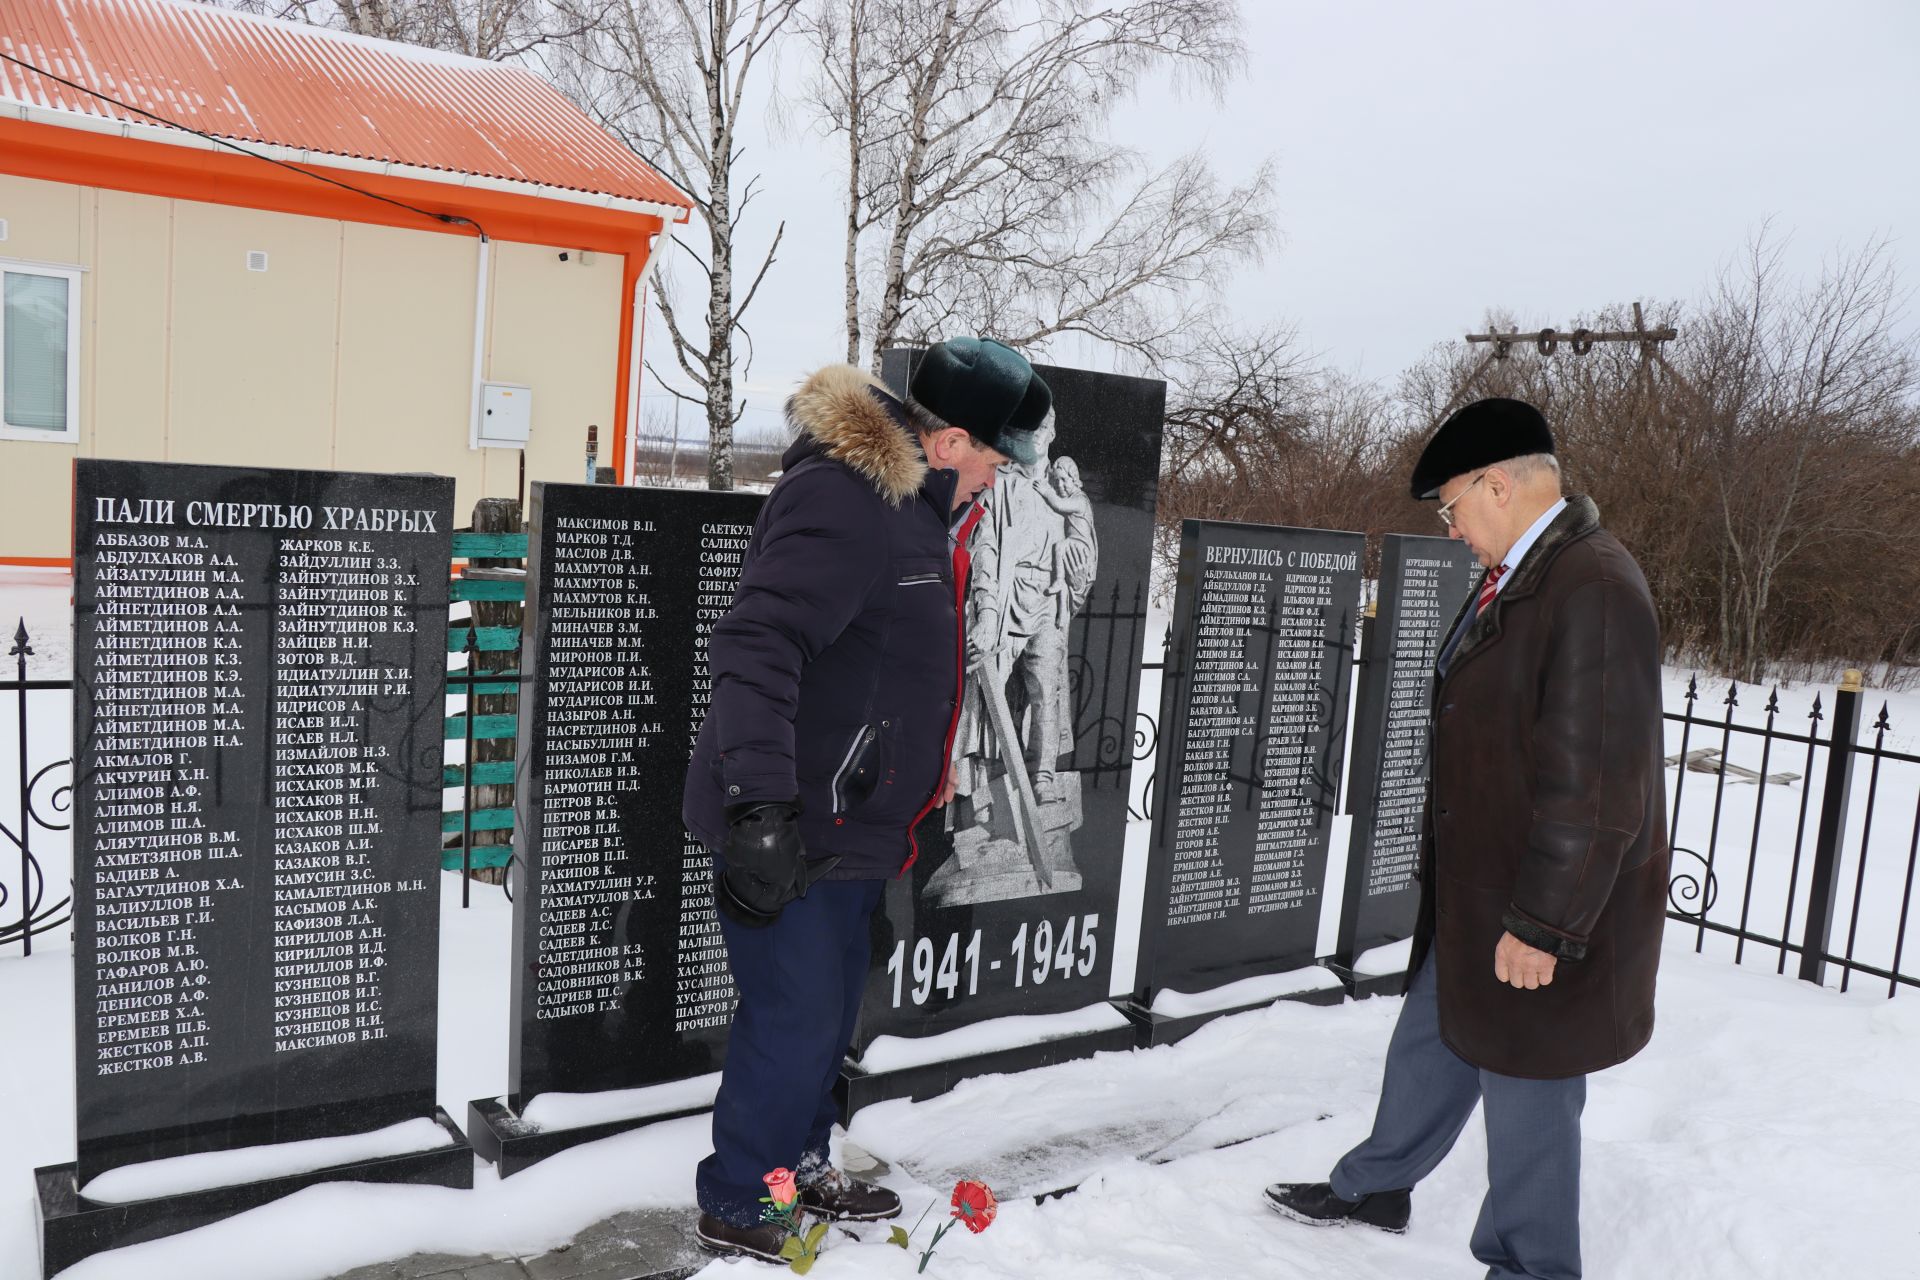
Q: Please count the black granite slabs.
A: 5